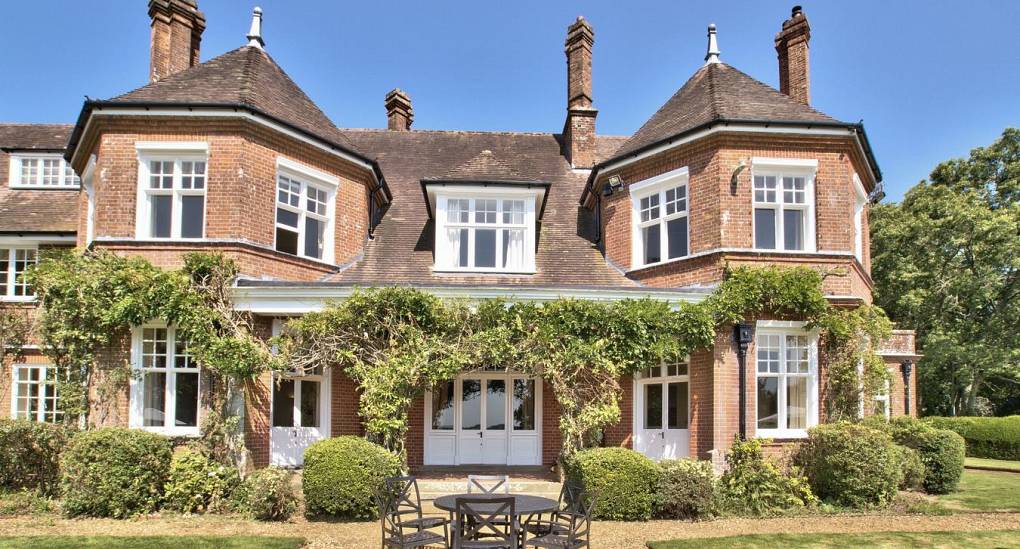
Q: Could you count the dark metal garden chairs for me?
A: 6